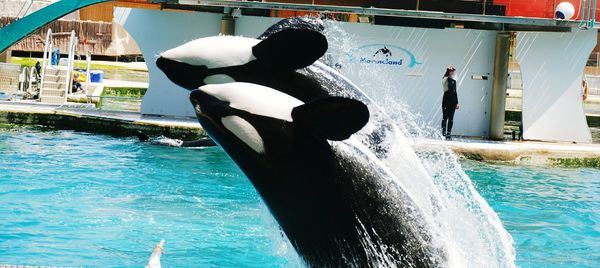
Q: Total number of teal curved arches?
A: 1